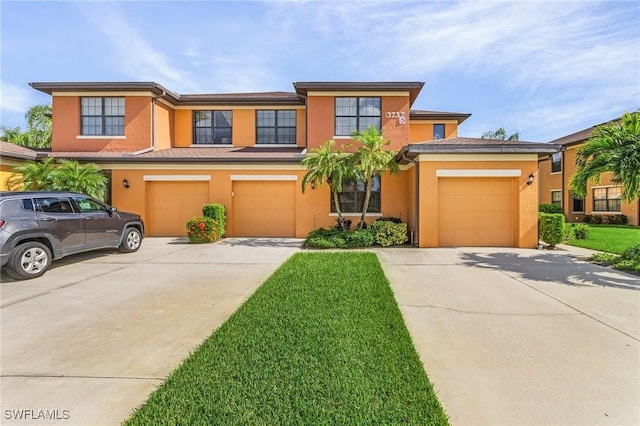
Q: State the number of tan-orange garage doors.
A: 3